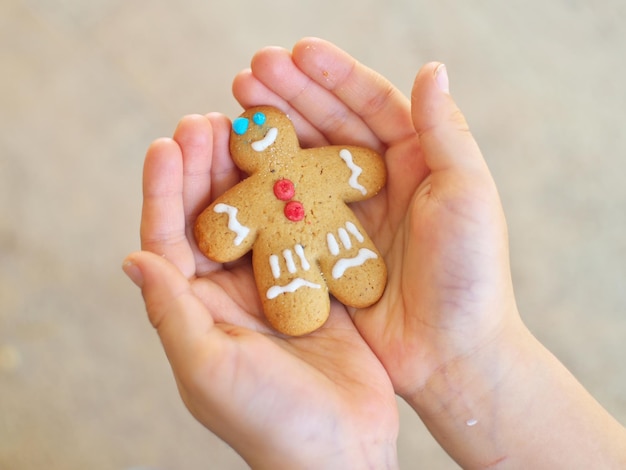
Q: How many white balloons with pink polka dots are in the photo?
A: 0